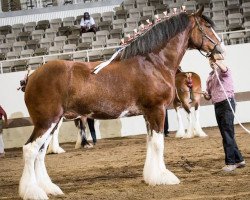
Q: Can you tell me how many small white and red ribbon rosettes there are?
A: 9